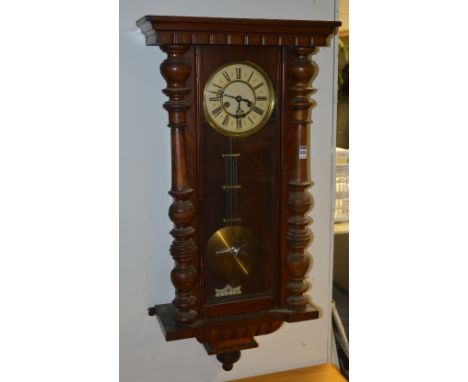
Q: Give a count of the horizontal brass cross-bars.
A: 3